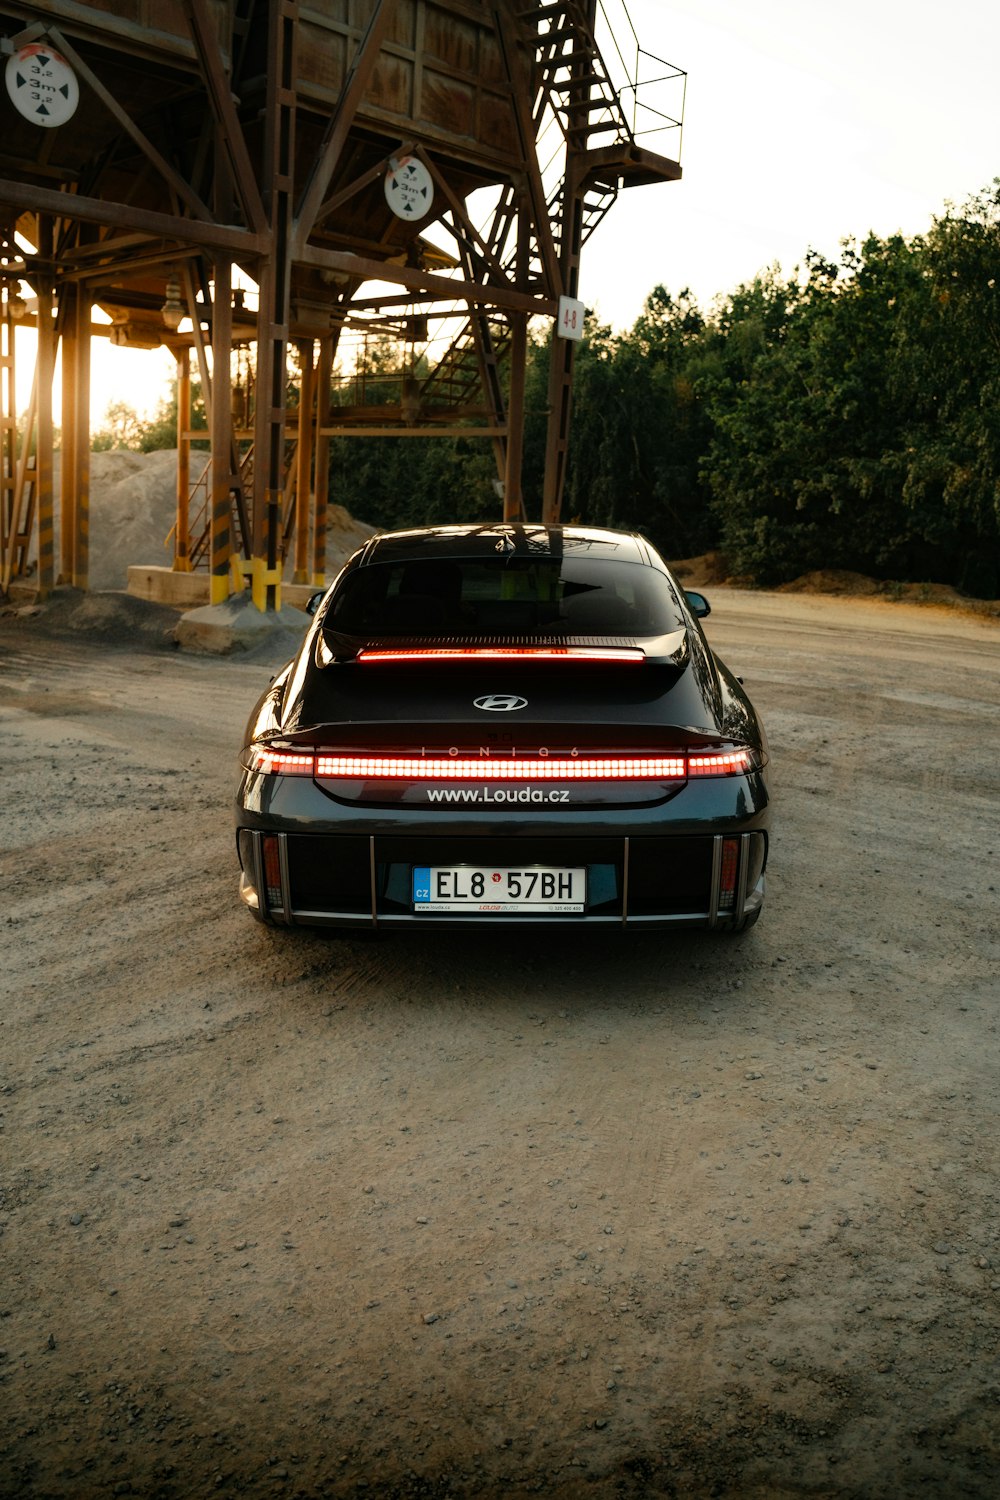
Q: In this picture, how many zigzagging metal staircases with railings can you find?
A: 1